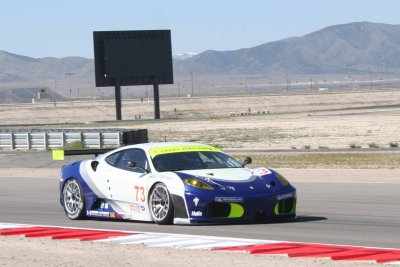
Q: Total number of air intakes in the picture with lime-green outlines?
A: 2